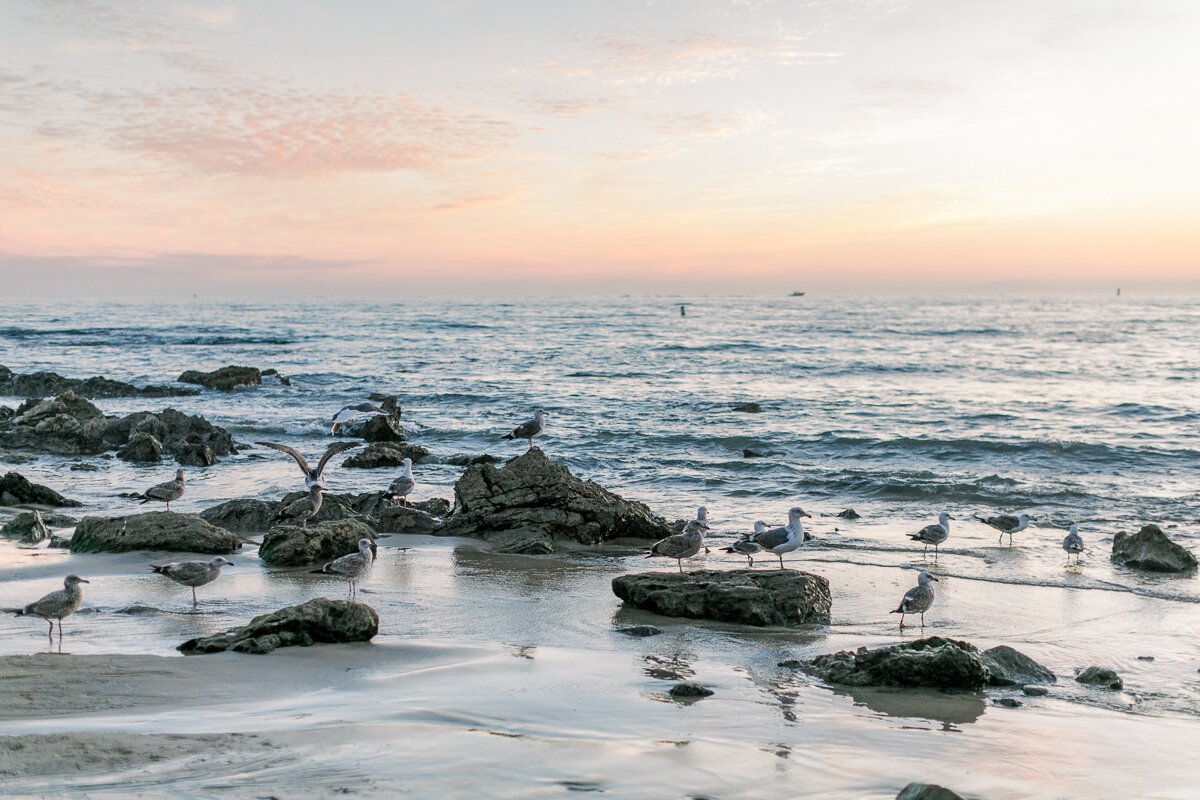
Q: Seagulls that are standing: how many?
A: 15